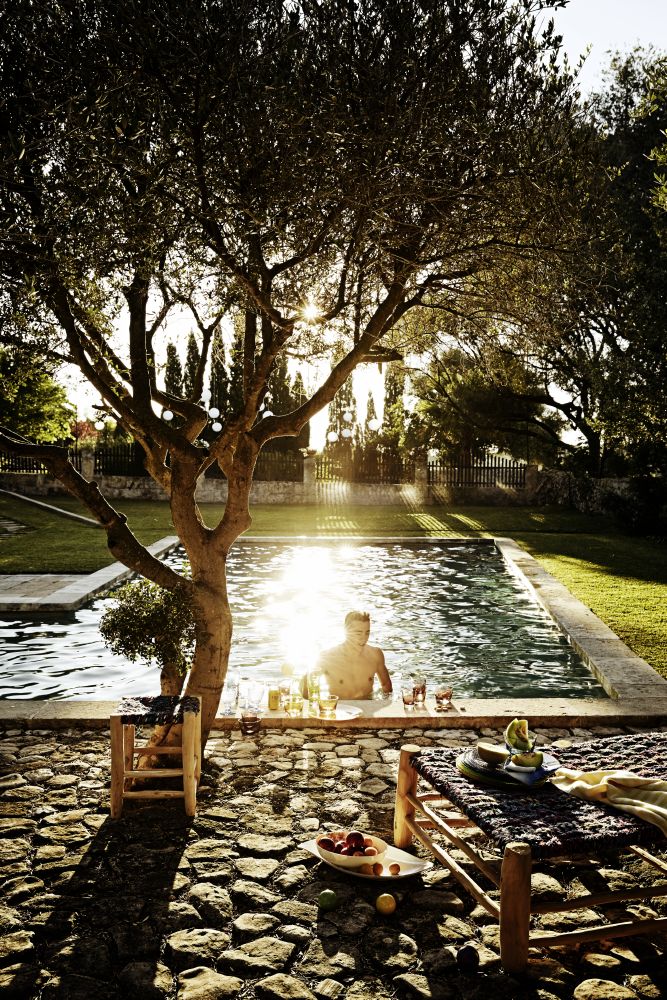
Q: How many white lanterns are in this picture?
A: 11